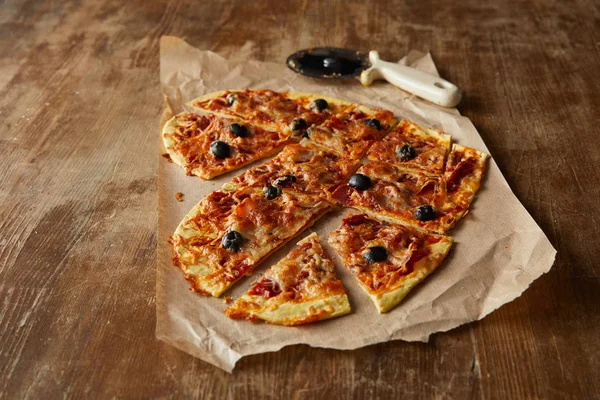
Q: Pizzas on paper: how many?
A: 1